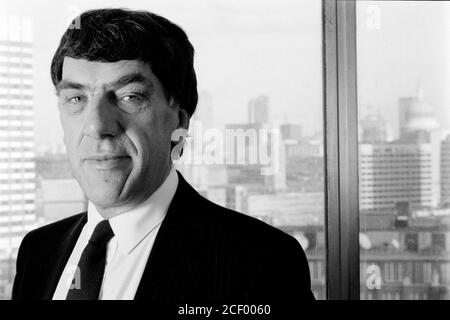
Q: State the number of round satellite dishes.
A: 3